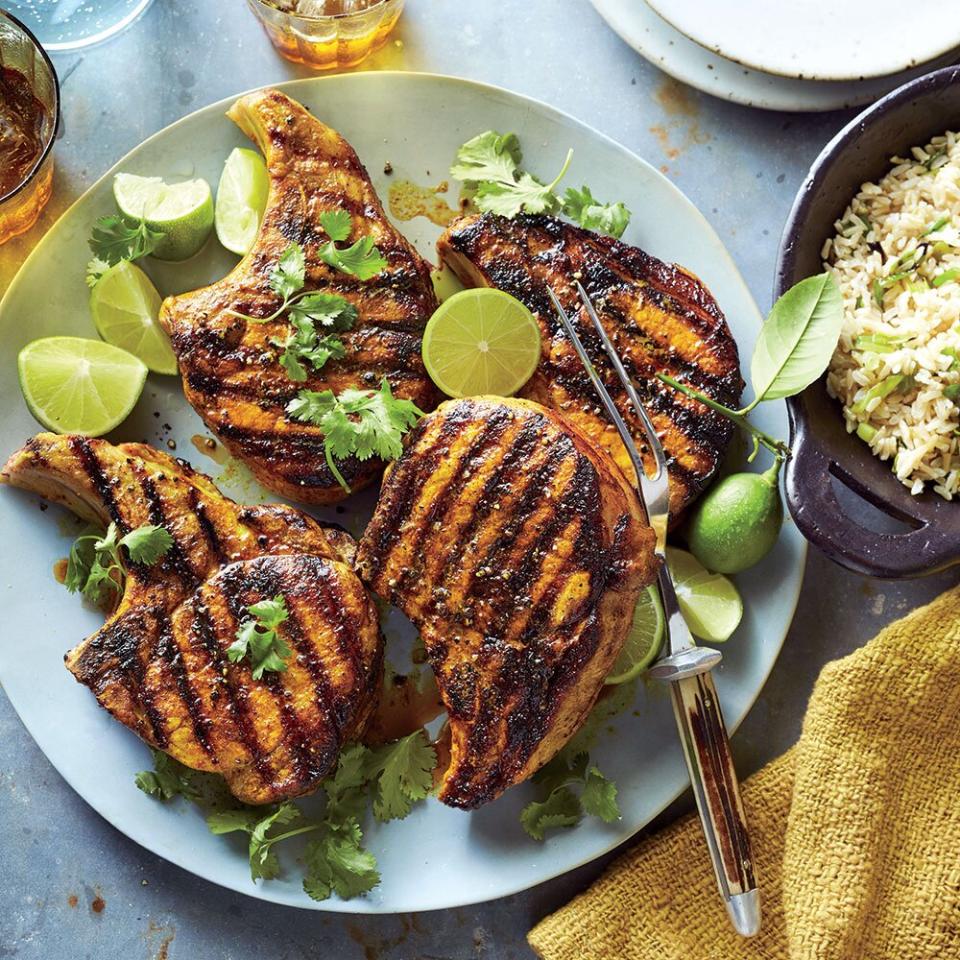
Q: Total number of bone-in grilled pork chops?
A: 4